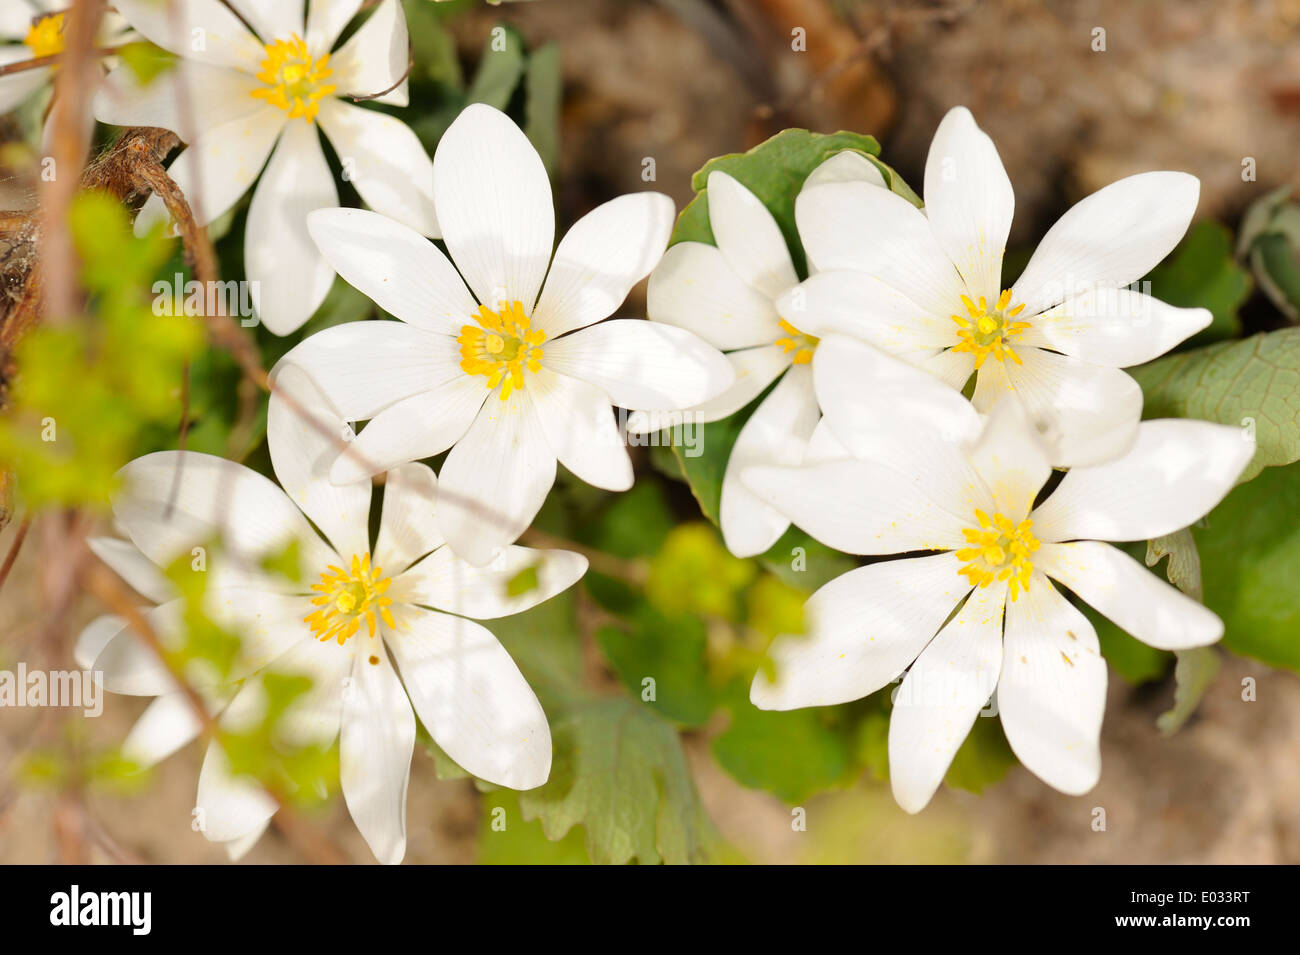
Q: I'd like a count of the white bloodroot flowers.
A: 7